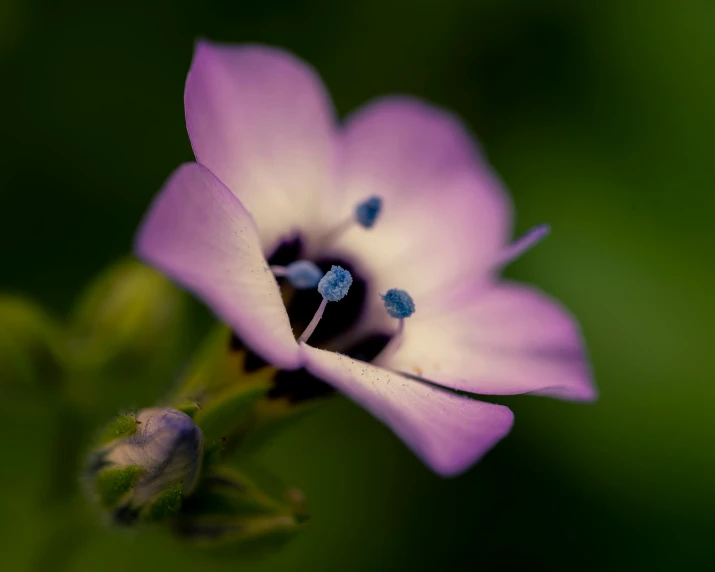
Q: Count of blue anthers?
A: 4